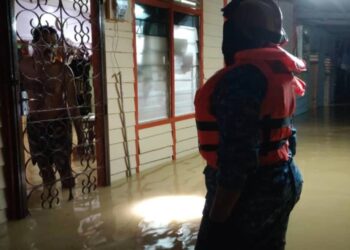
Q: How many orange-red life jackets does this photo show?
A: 1